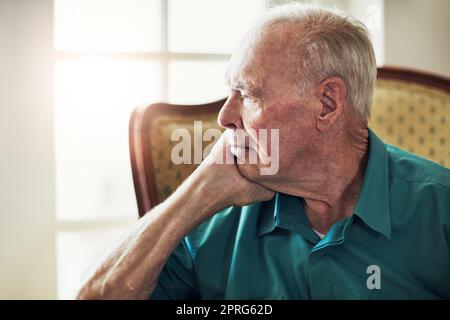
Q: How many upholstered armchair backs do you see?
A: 1